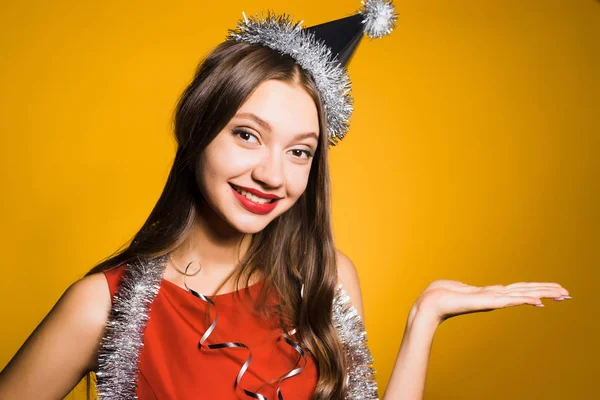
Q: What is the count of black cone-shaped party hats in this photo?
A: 1